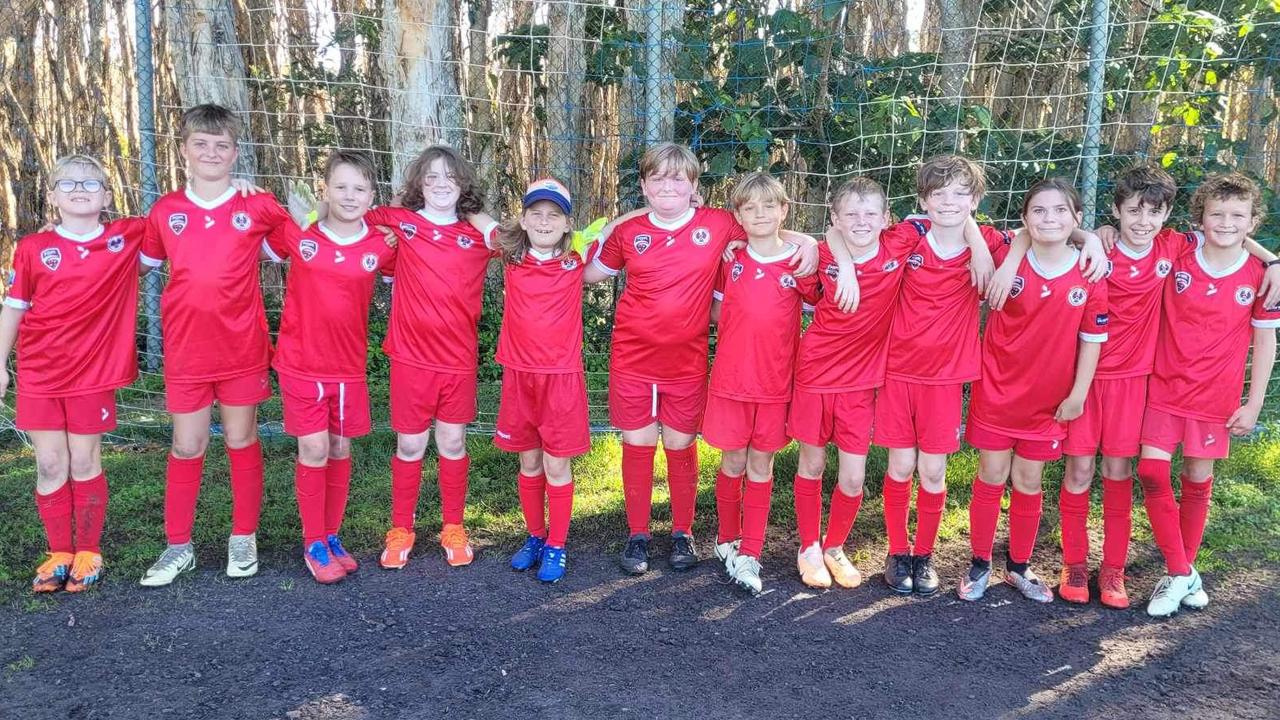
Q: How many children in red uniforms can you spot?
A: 12